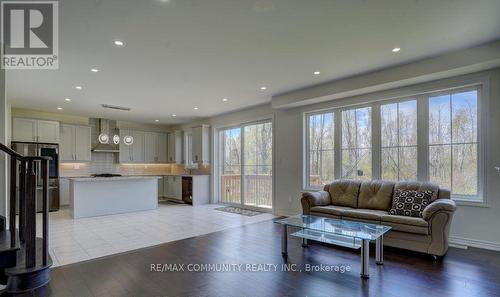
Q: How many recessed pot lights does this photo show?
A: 12